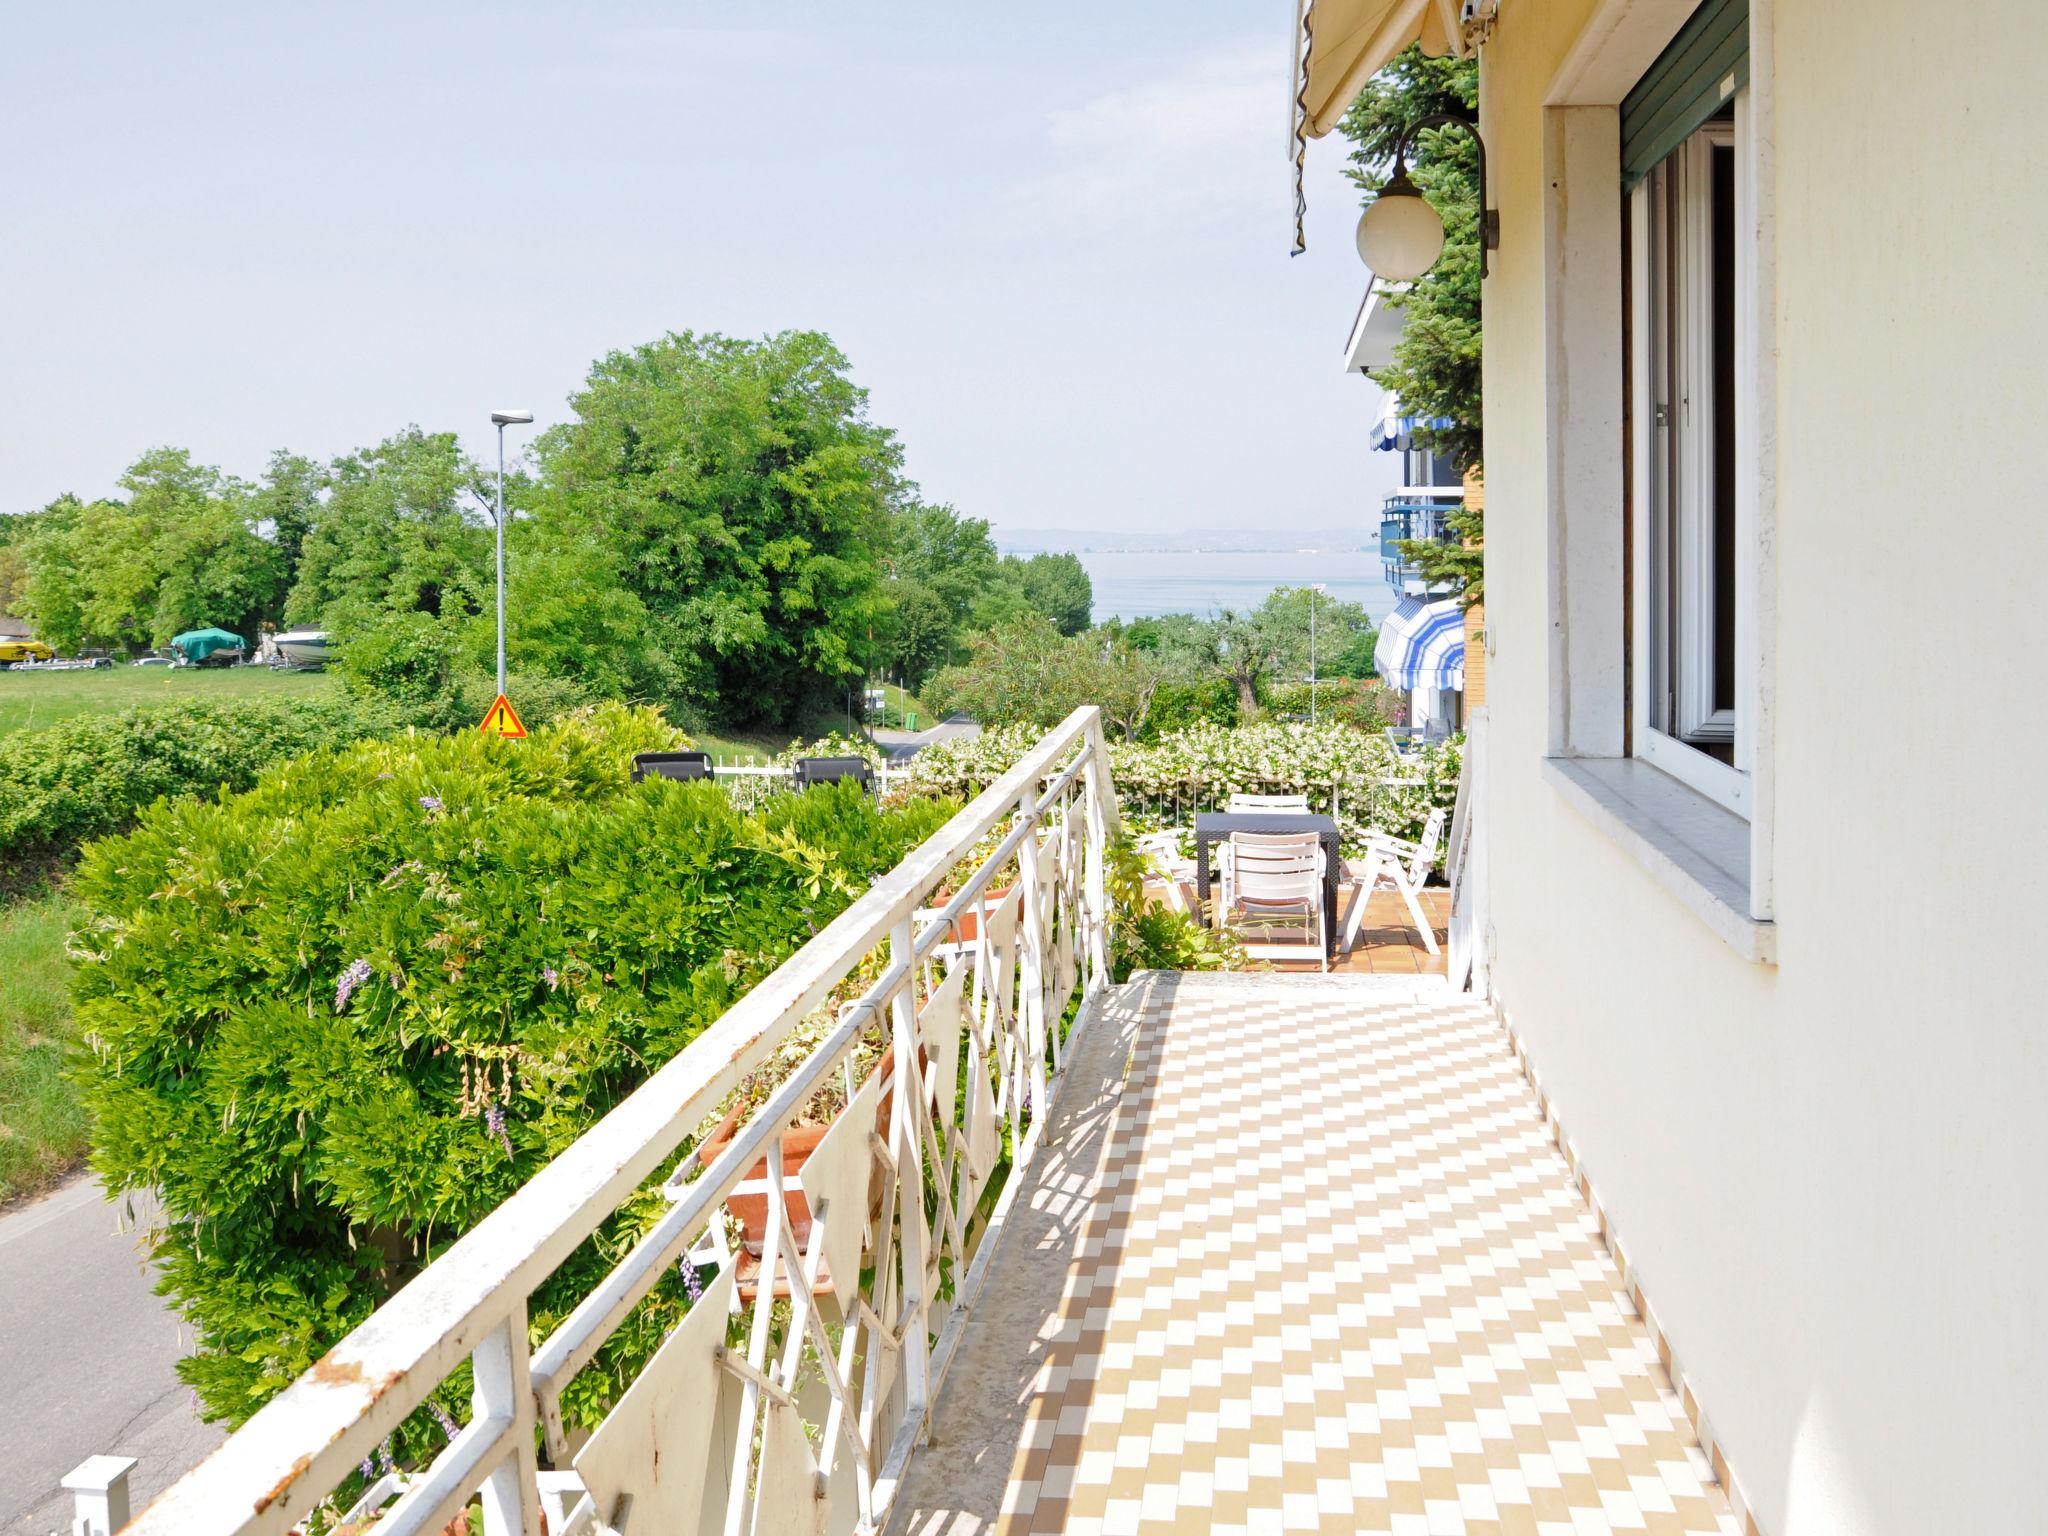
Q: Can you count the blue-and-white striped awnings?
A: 2